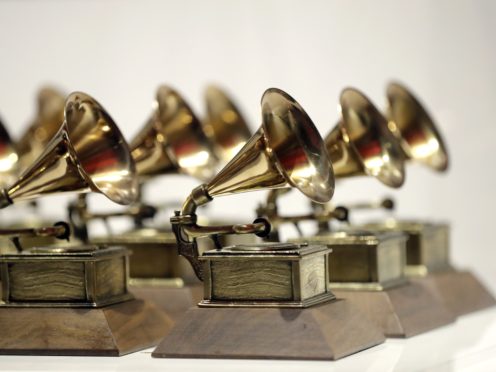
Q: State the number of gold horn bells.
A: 8